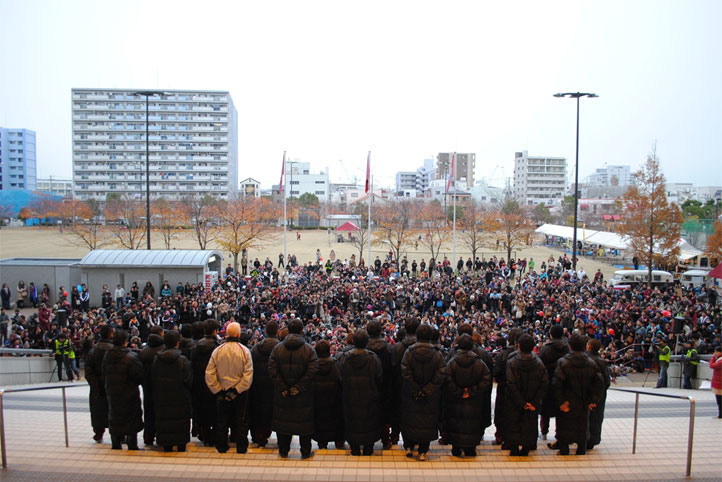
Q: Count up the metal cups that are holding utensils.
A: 0